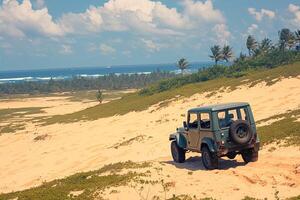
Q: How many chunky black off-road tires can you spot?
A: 4